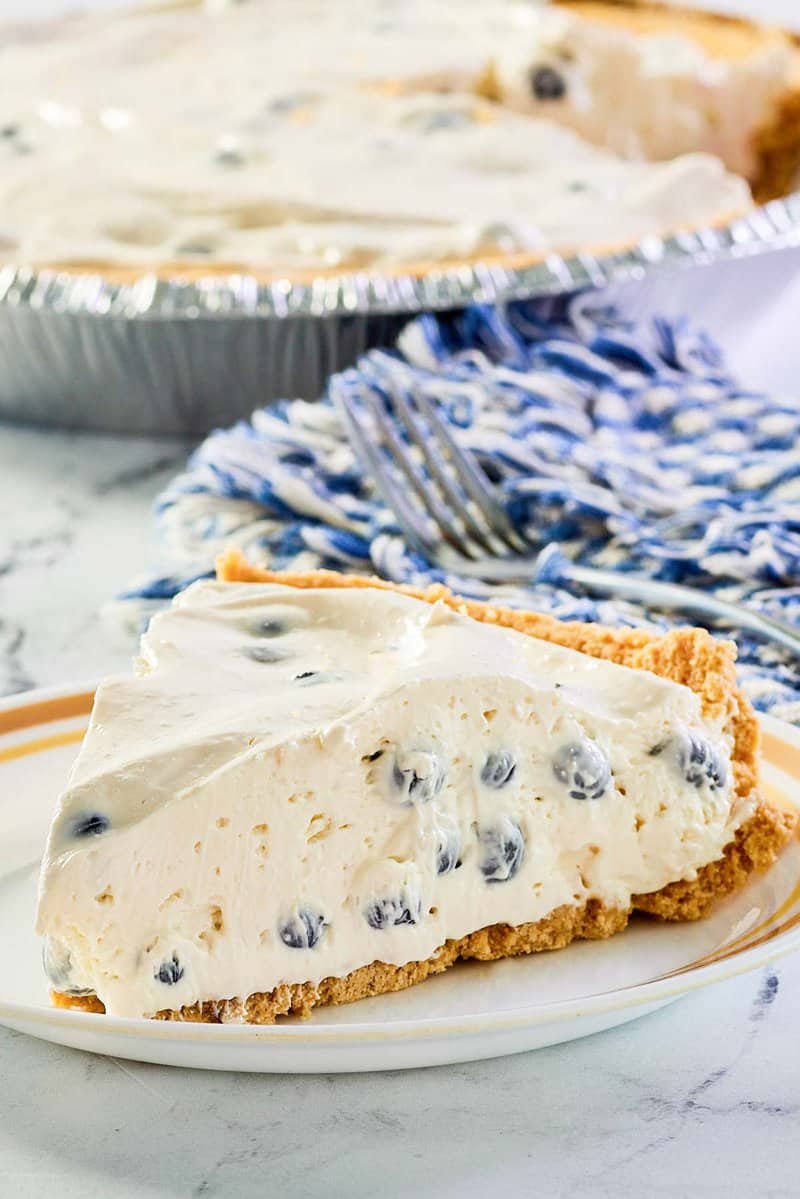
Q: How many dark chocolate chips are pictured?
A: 0